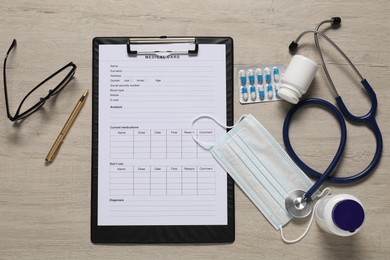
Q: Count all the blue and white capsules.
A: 10